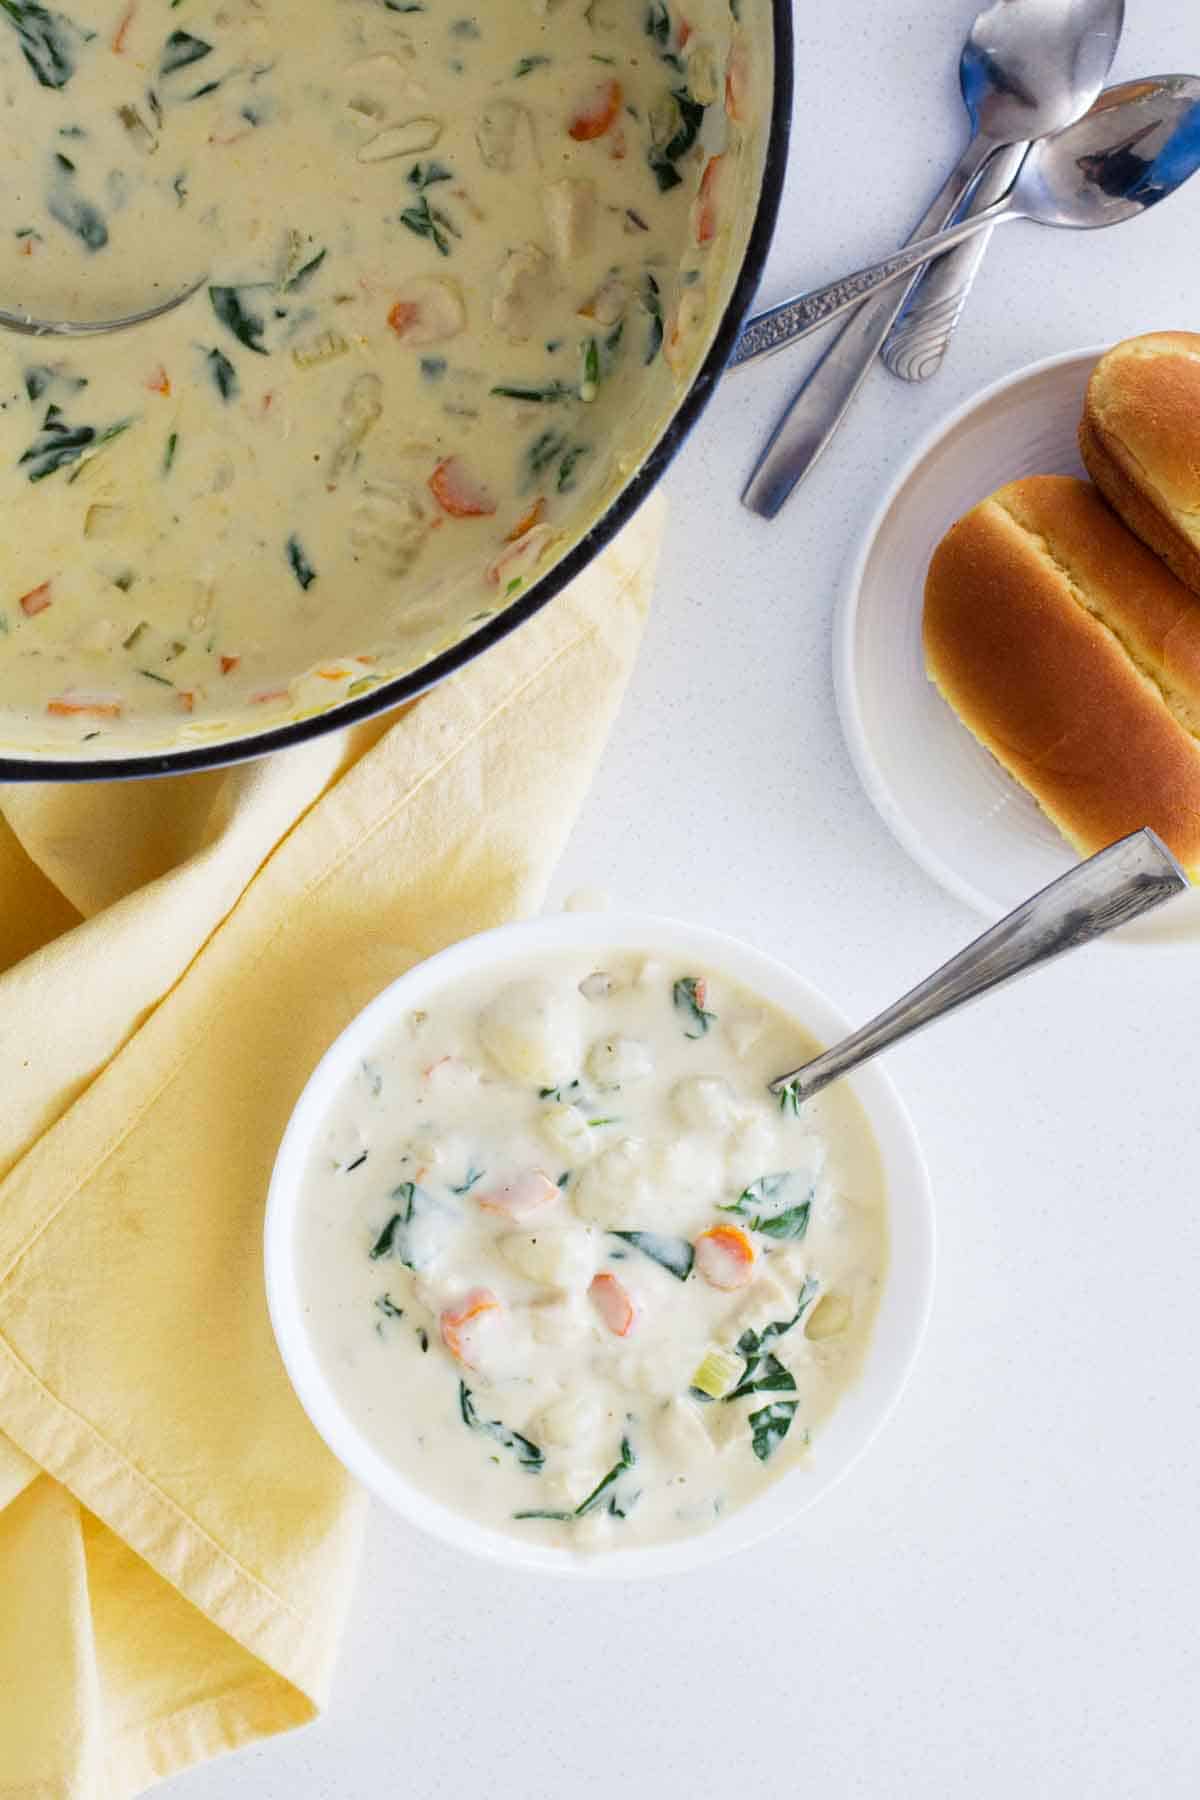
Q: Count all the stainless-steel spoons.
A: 4